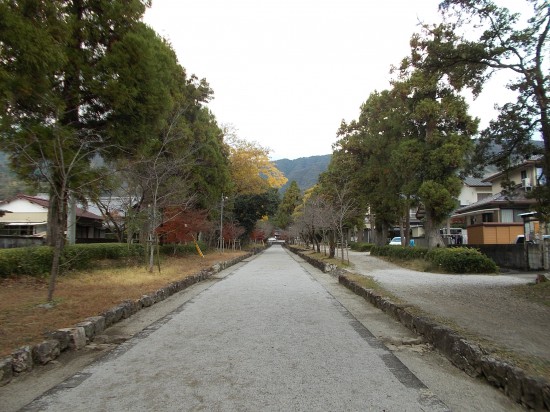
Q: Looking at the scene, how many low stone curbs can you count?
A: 2